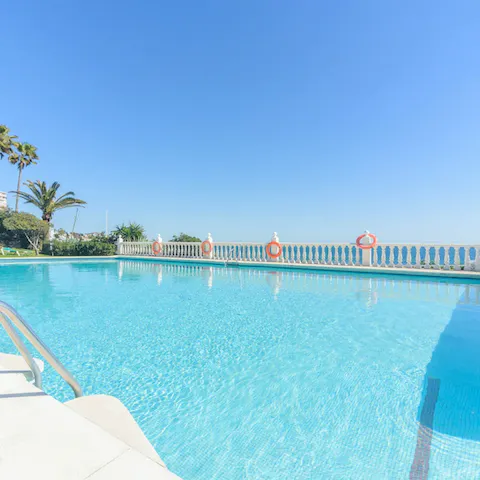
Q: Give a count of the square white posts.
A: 5